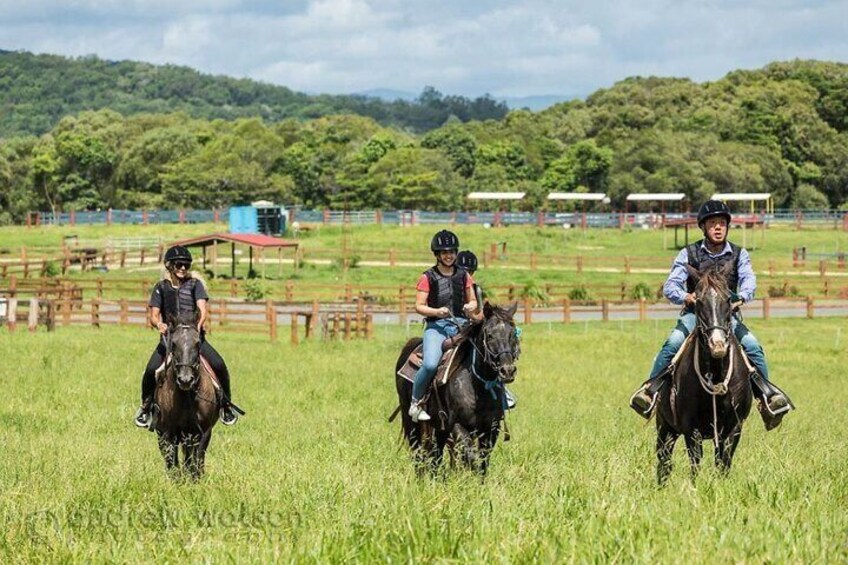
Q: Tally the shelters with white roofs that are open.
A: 4